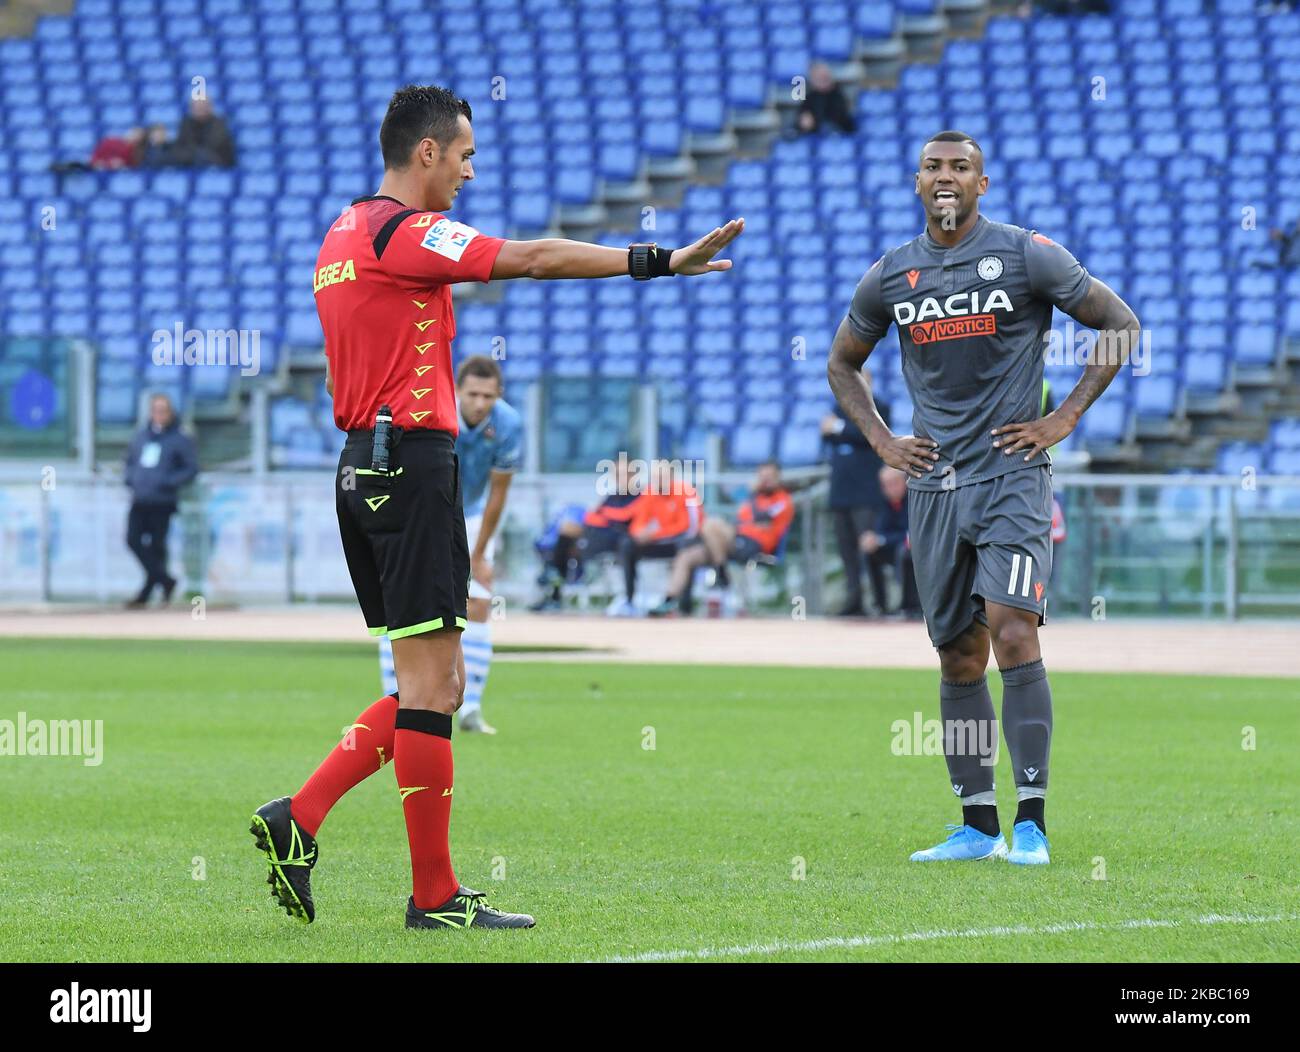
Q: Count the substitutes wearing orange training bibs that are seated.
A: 3